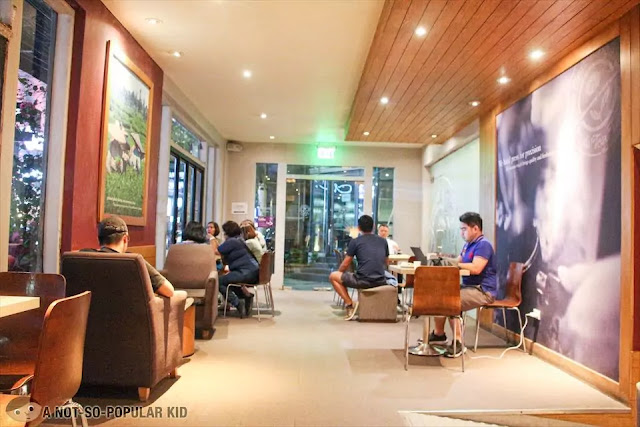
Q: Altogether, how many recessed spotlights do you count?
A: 12